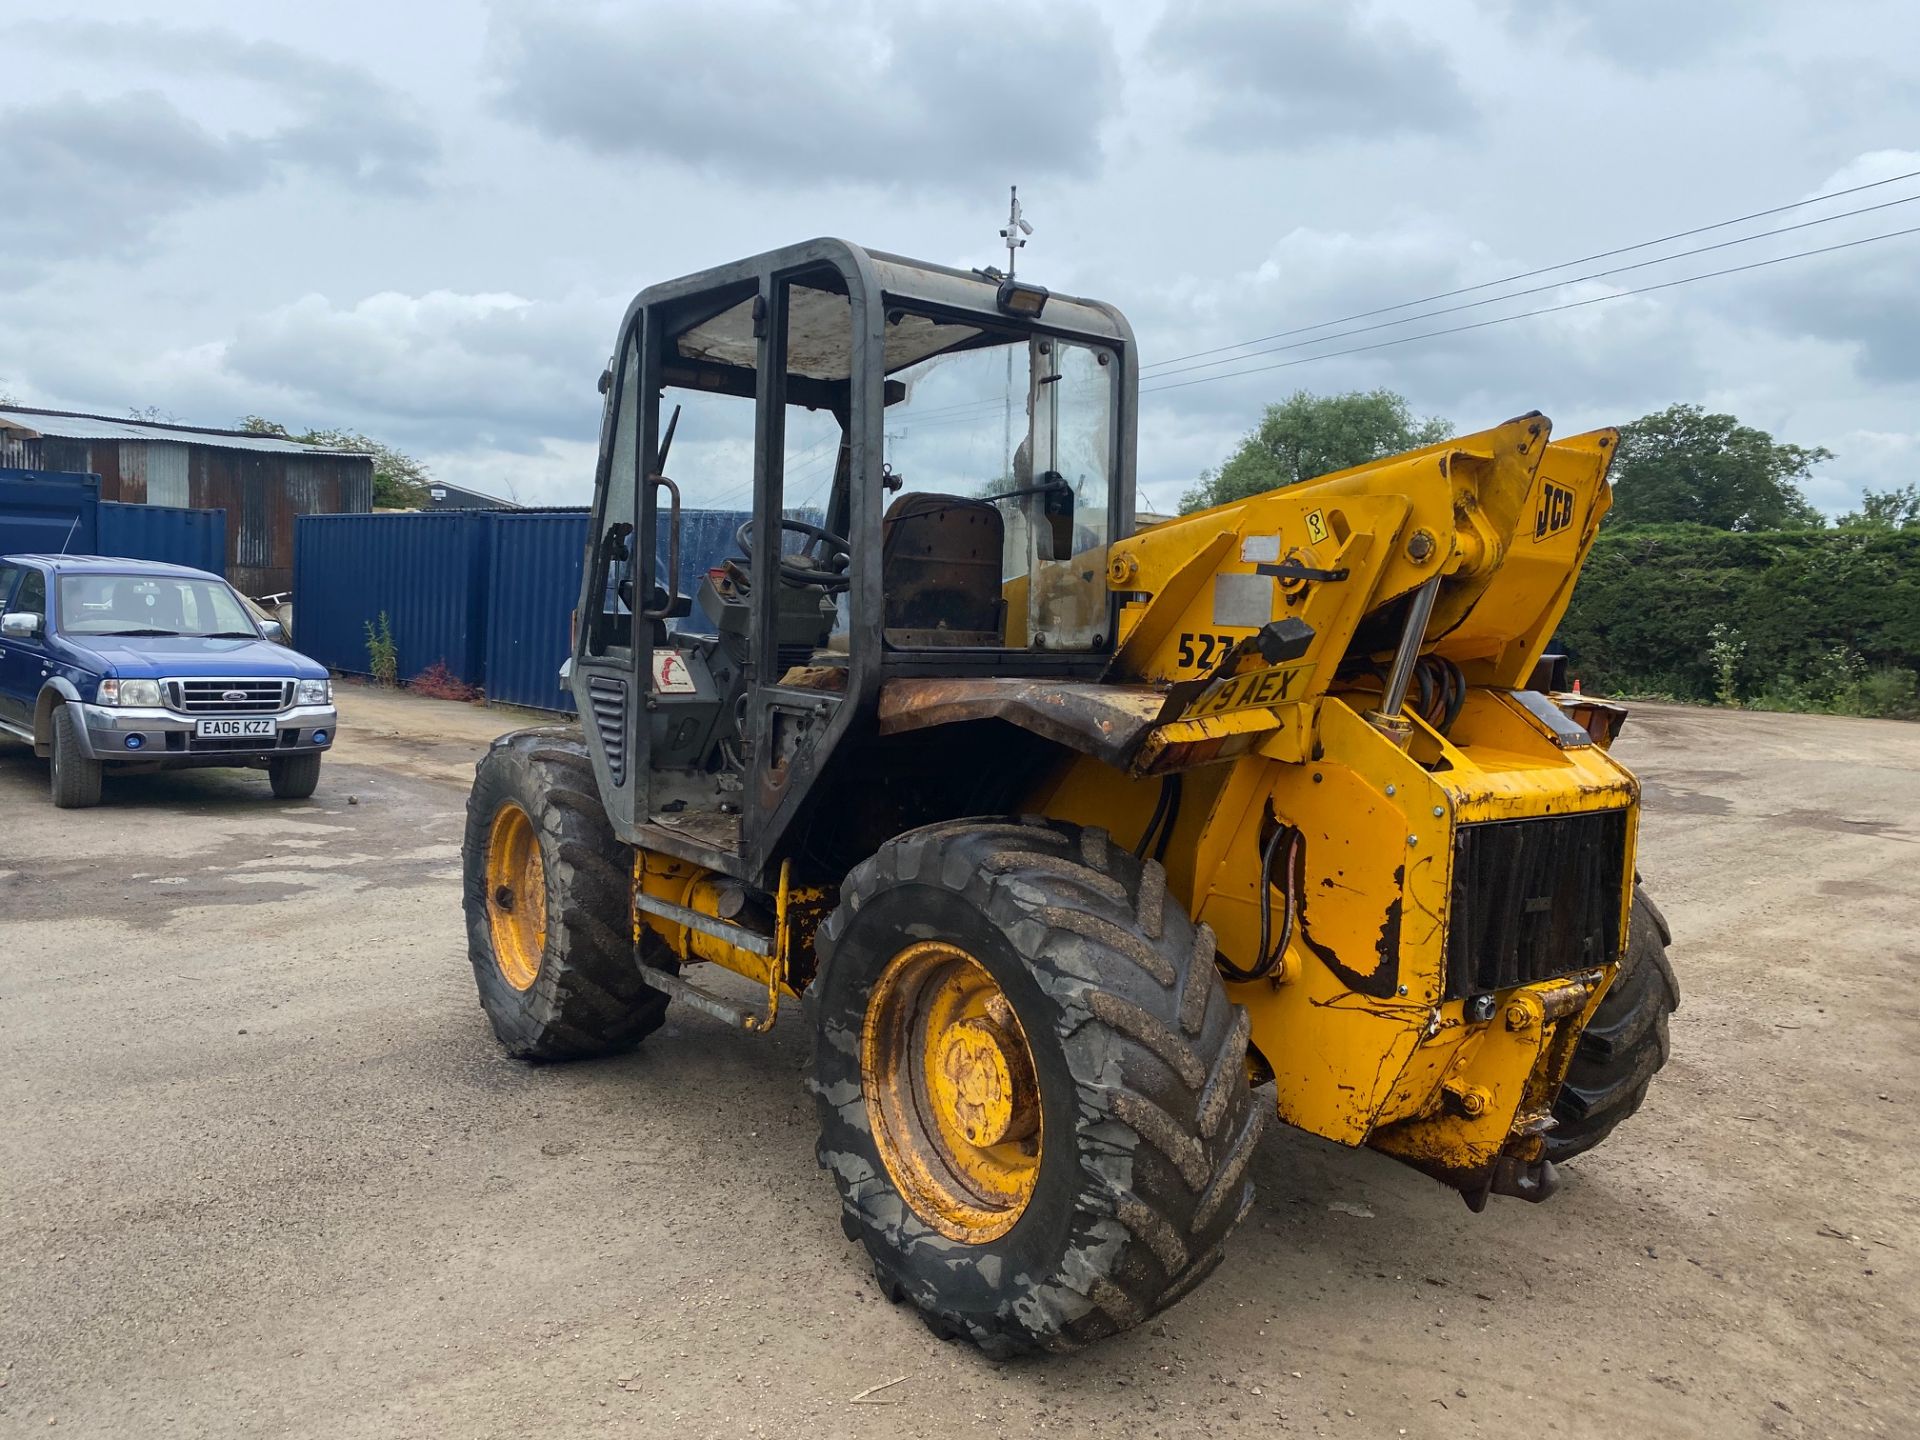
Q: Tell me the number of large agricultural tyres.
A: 3